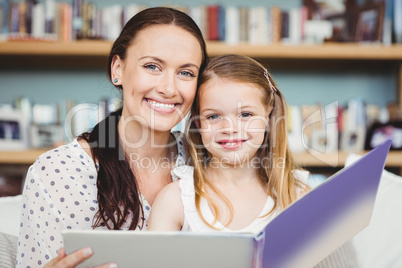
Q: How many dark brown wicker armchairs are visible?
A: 0